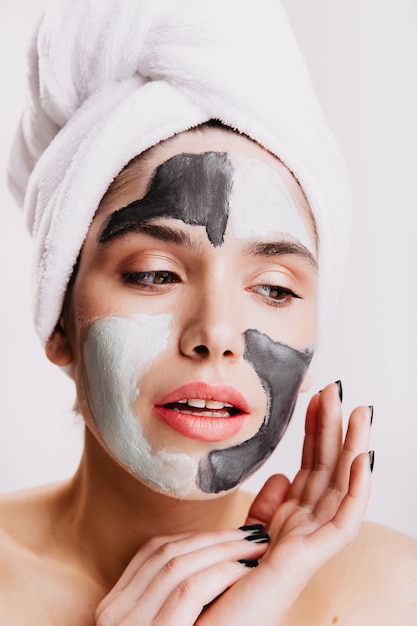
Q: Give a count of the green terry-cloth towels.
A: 0